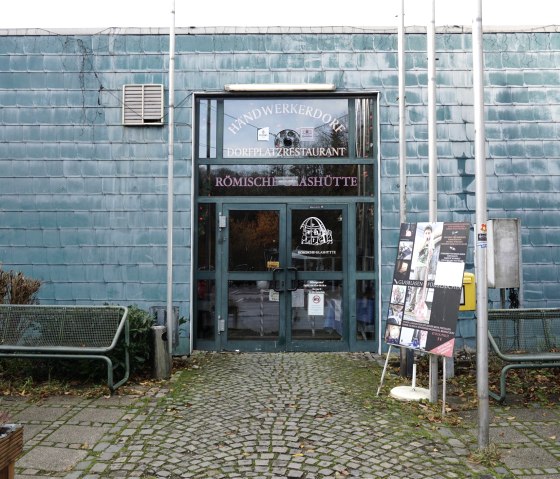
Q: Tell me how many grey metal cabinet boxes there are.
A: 1